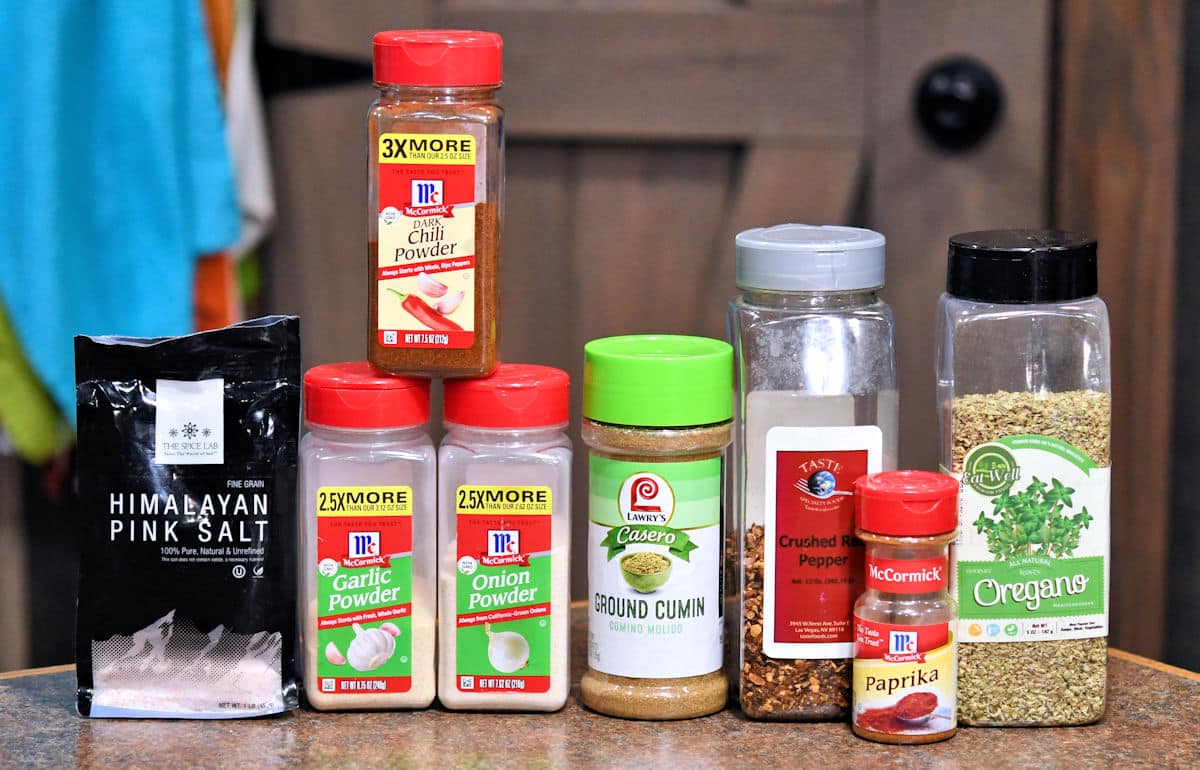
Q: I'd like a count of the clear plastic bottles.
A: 7